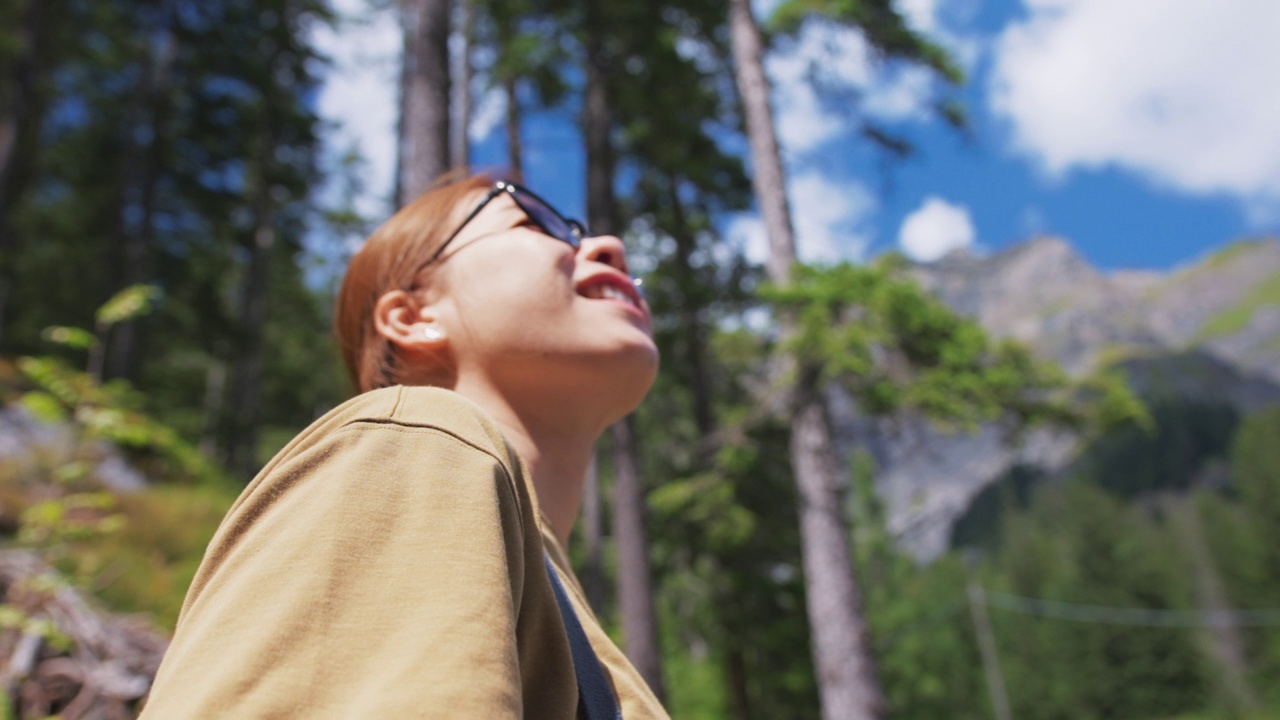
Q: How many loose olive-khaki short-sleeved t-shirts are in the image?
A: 1